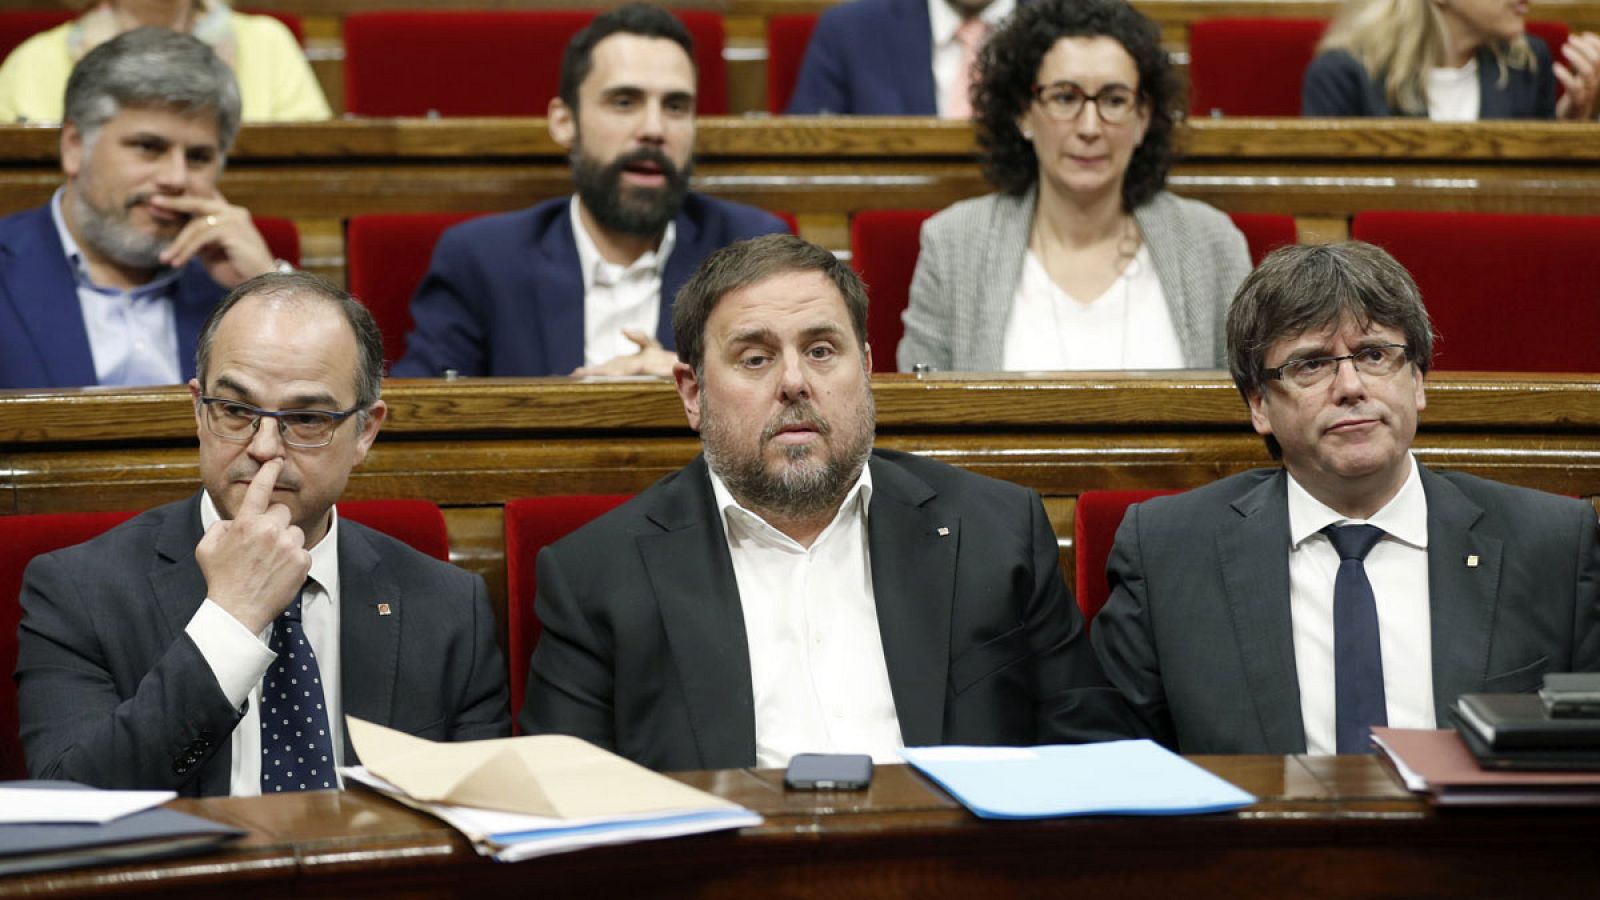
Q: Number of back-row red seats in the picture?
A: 4